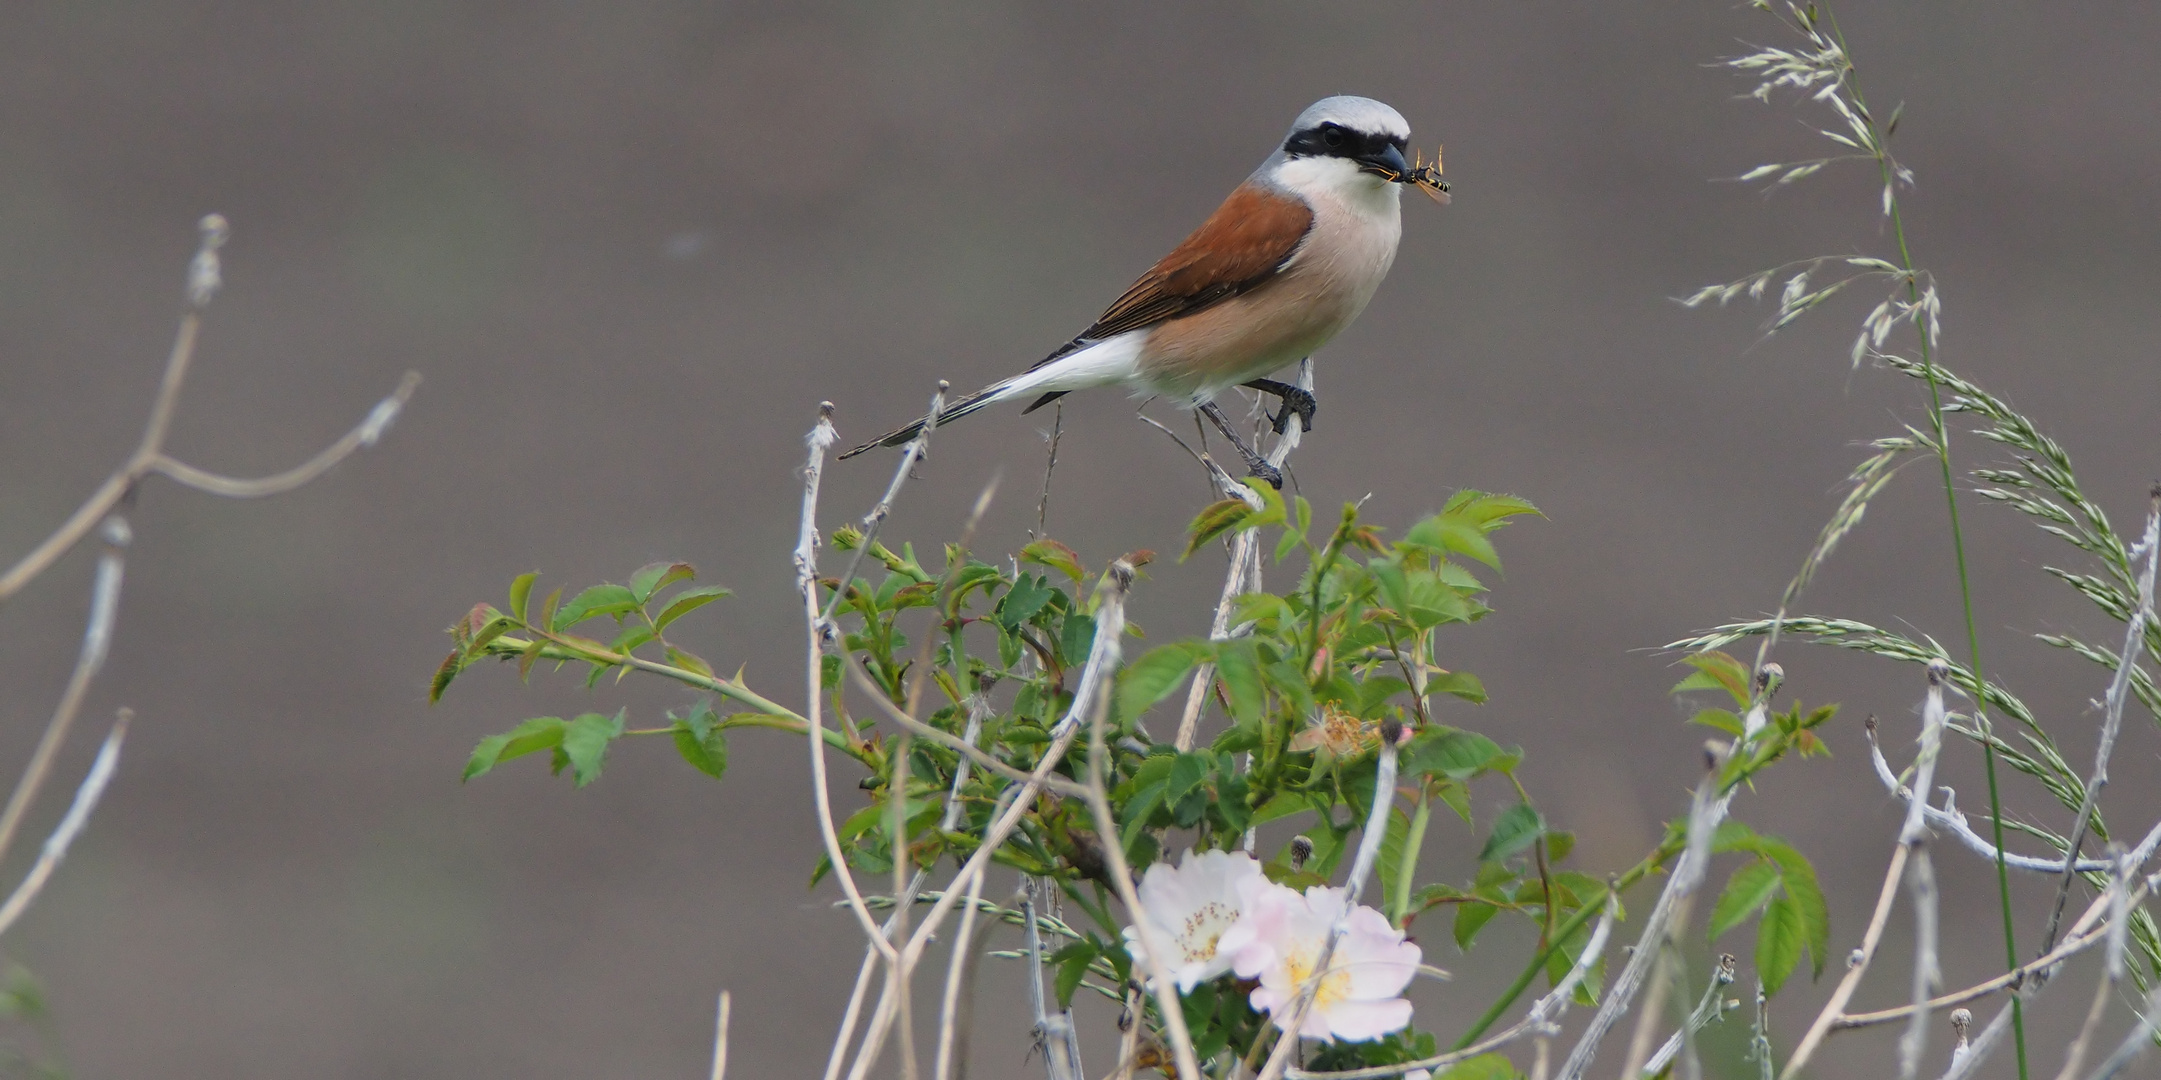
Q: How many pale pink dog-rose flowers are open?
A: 2